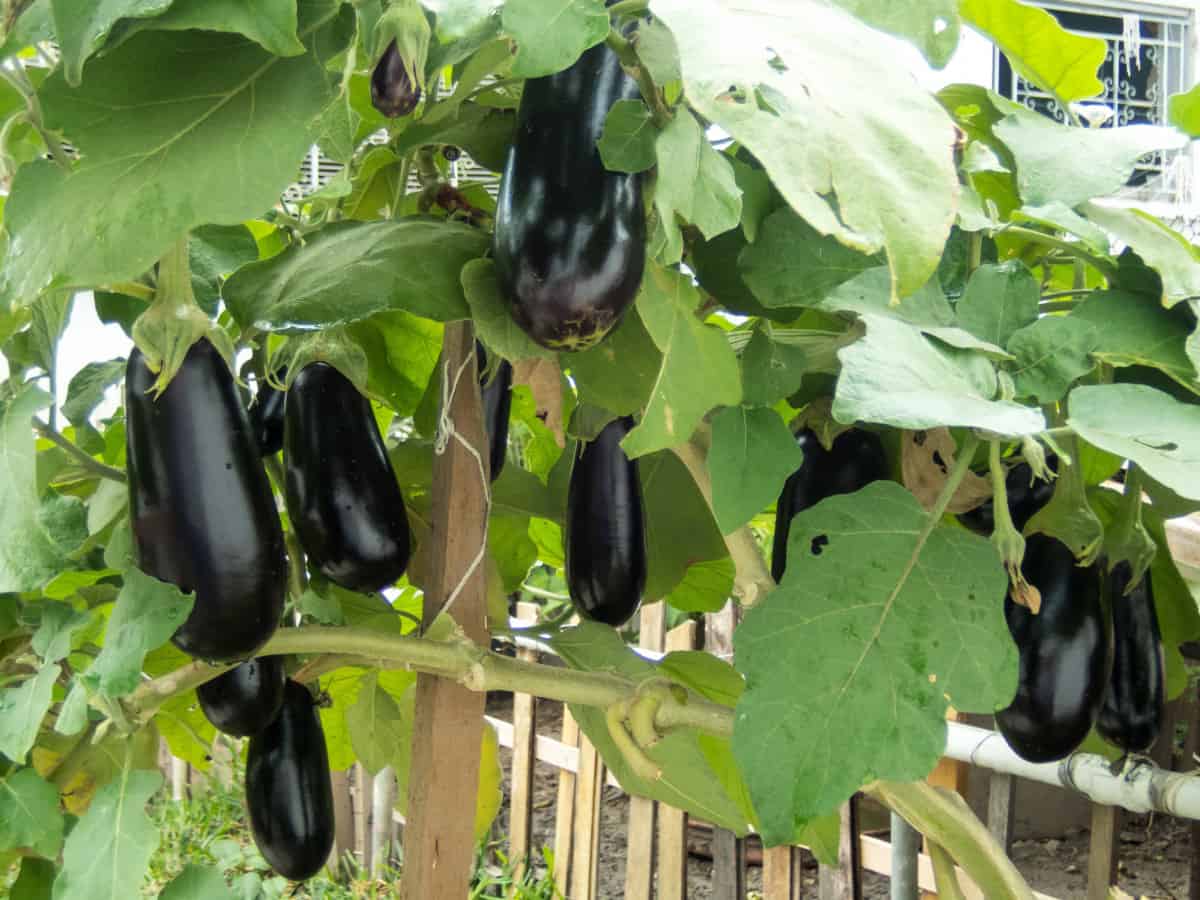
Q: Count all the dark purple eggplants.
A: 13